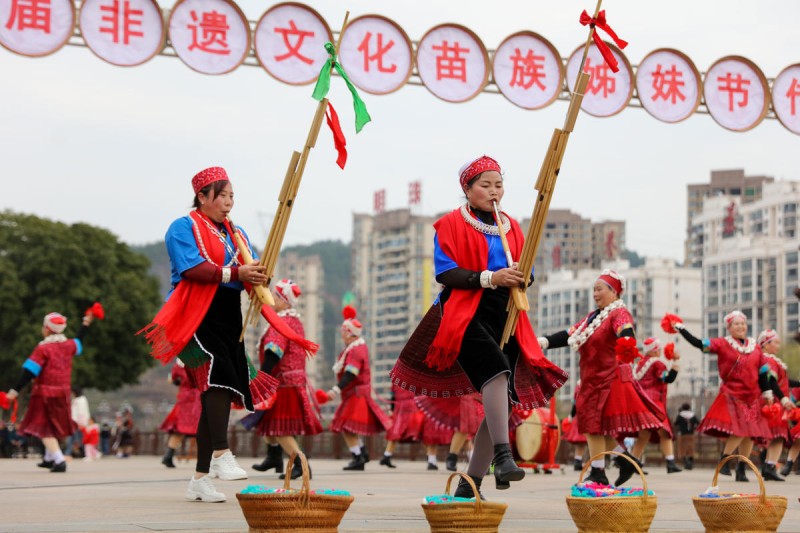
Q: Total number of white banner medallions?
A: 11